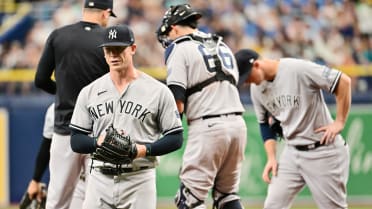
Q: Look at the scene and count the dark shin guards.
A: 2